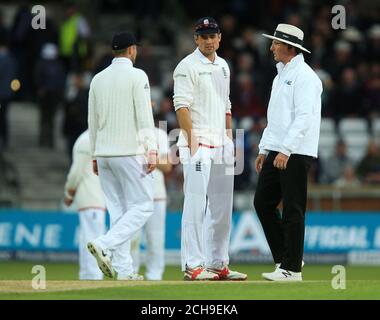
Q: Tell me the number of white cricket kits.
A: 4